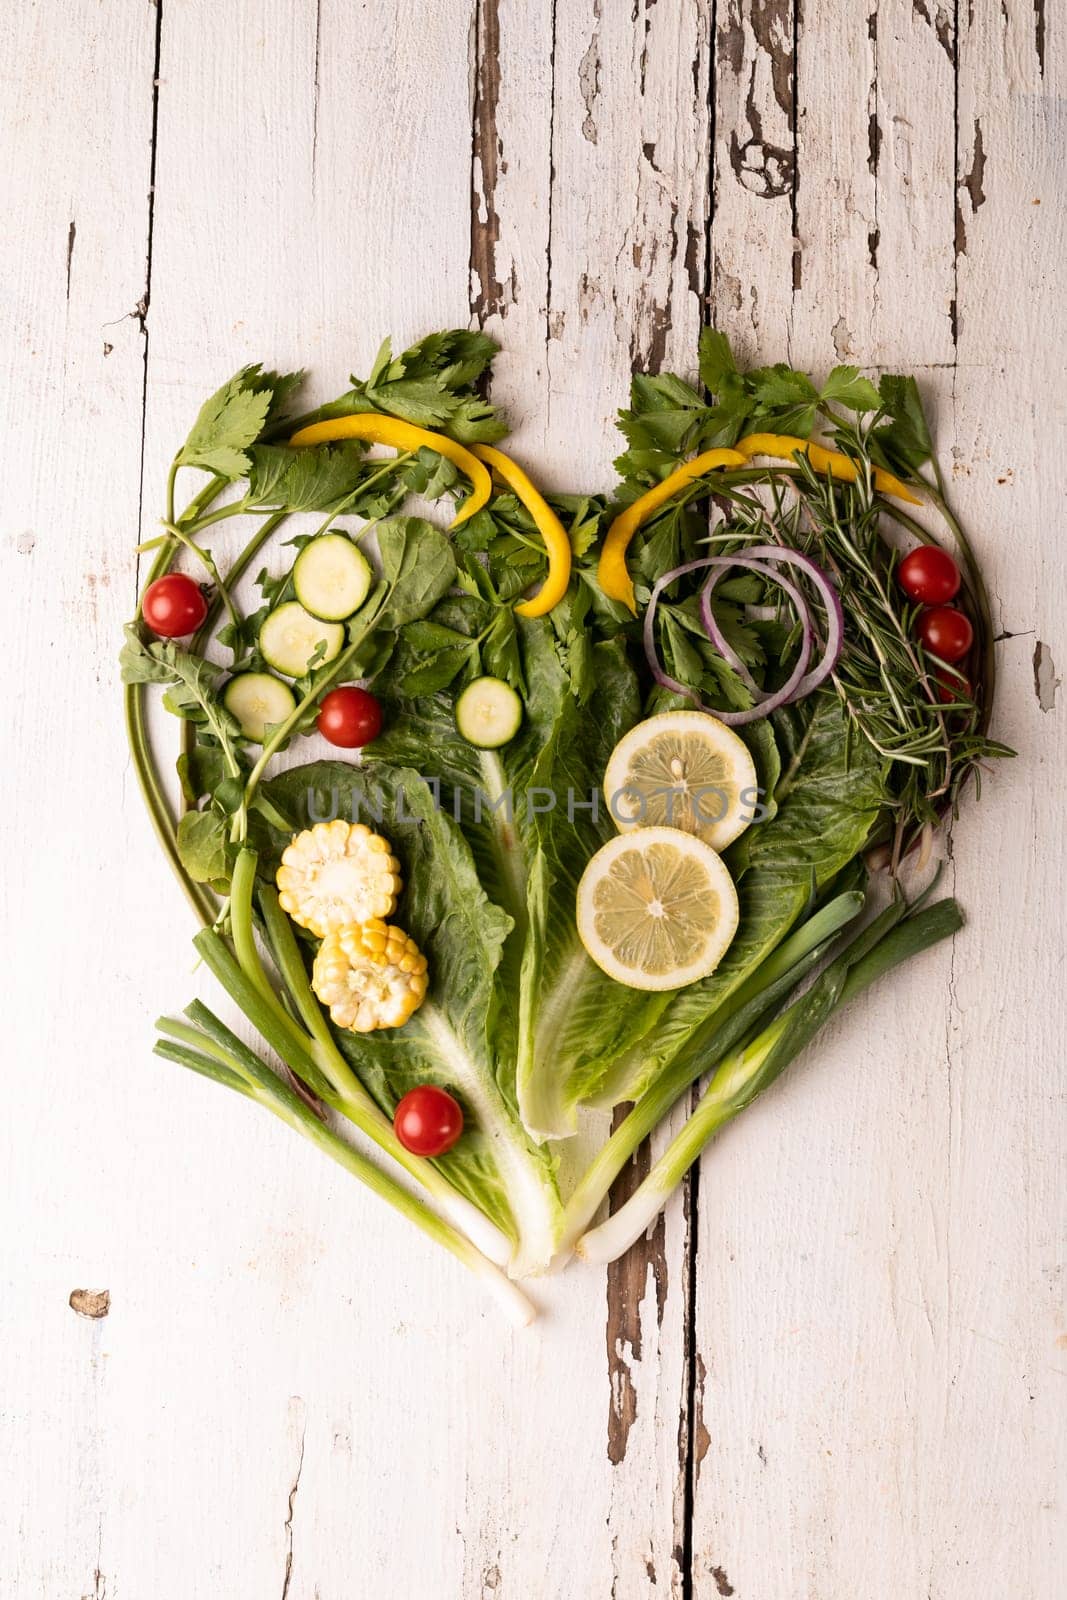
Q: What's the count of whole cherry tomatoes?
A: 6